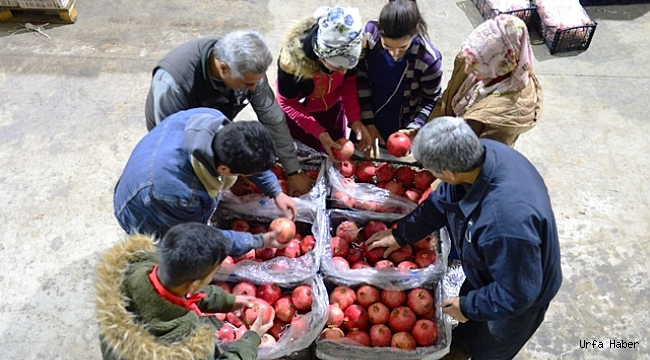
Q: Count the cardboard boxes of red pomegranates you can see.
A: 6